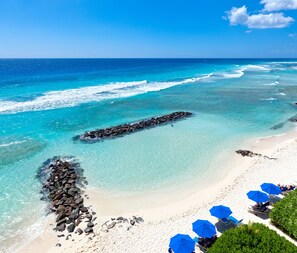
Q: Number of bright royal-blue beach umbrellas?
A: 5